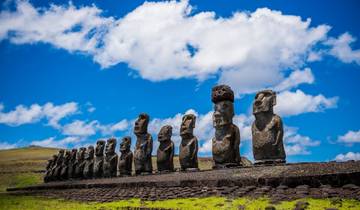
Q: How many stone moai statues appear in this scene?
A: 15